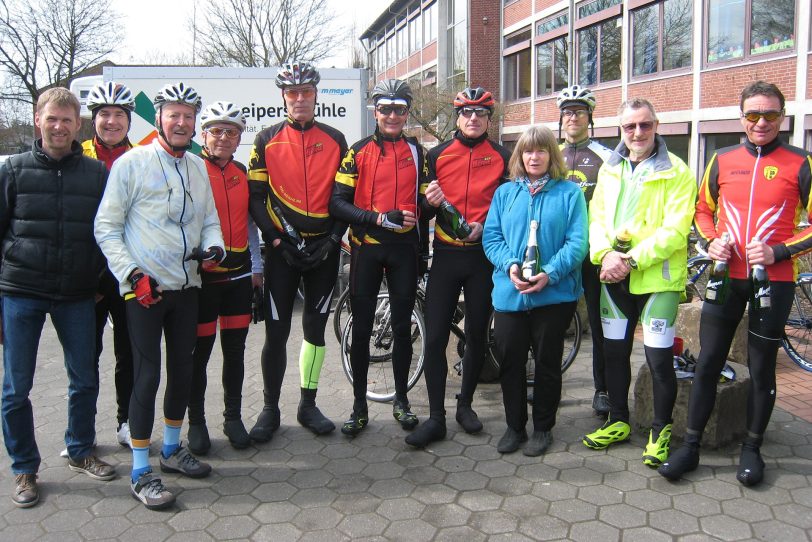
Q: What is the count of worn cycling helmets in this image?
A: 7